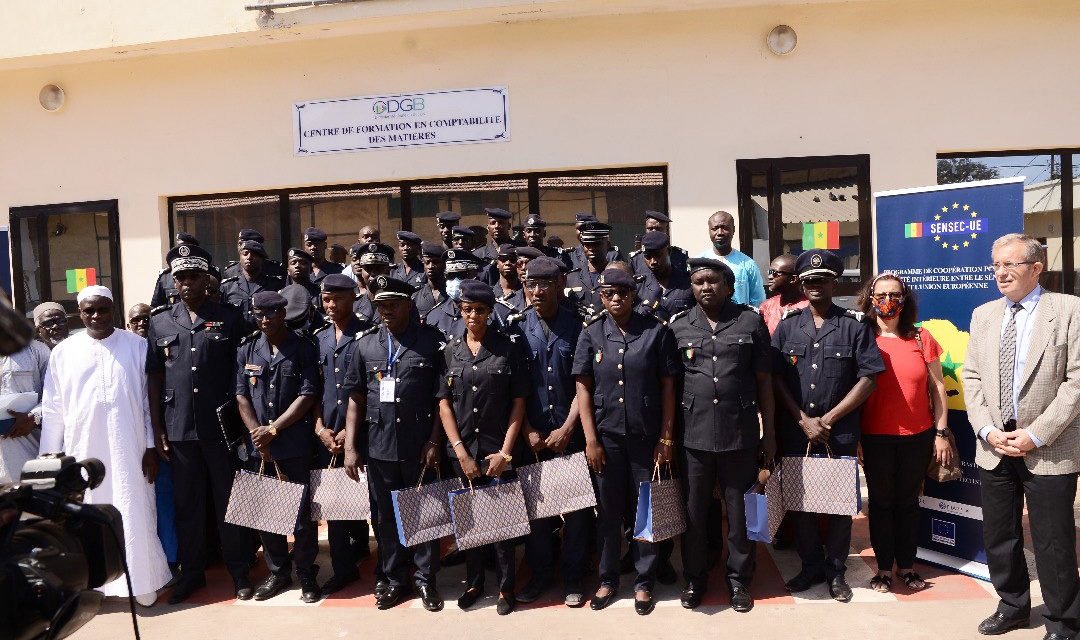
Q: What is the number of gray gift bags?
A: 8